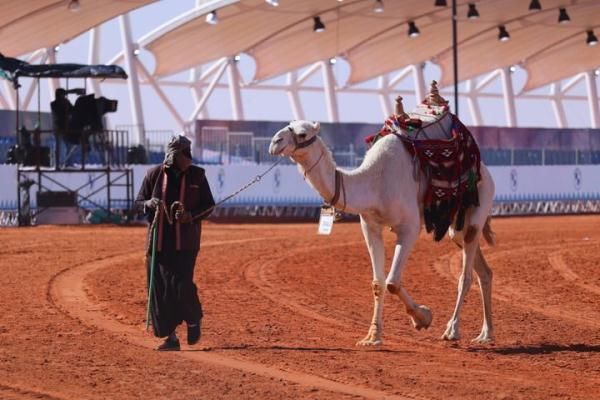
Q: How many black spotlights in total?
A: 8